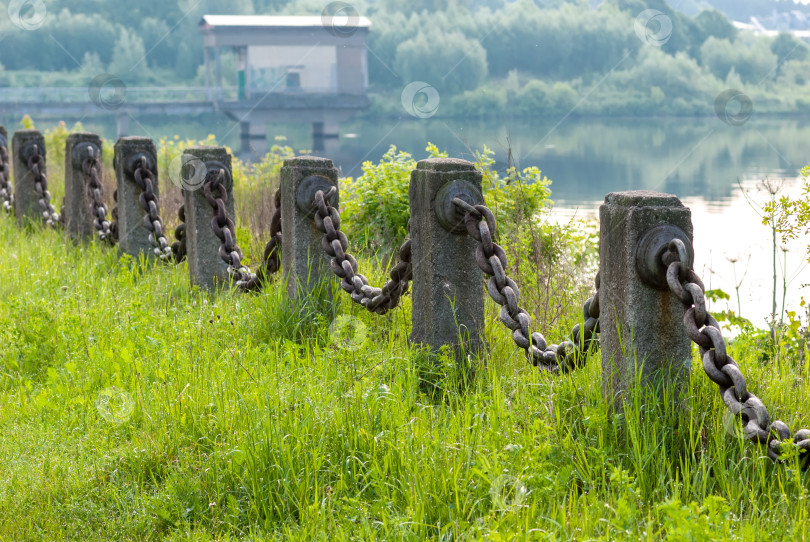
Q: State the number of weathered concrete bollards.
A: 8